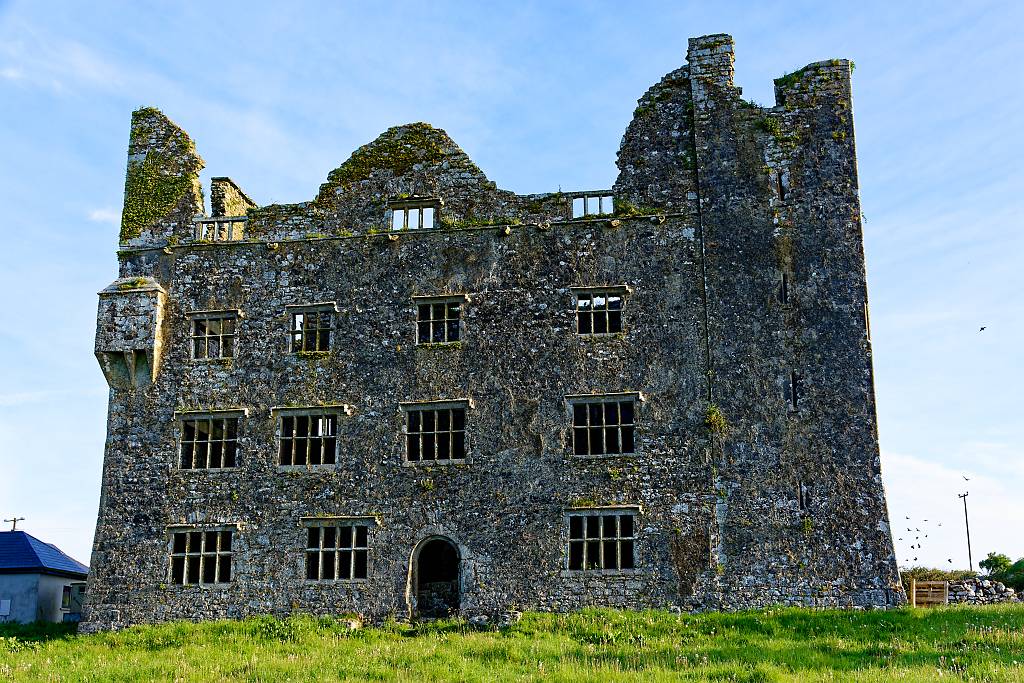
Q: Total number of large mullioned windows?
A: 11